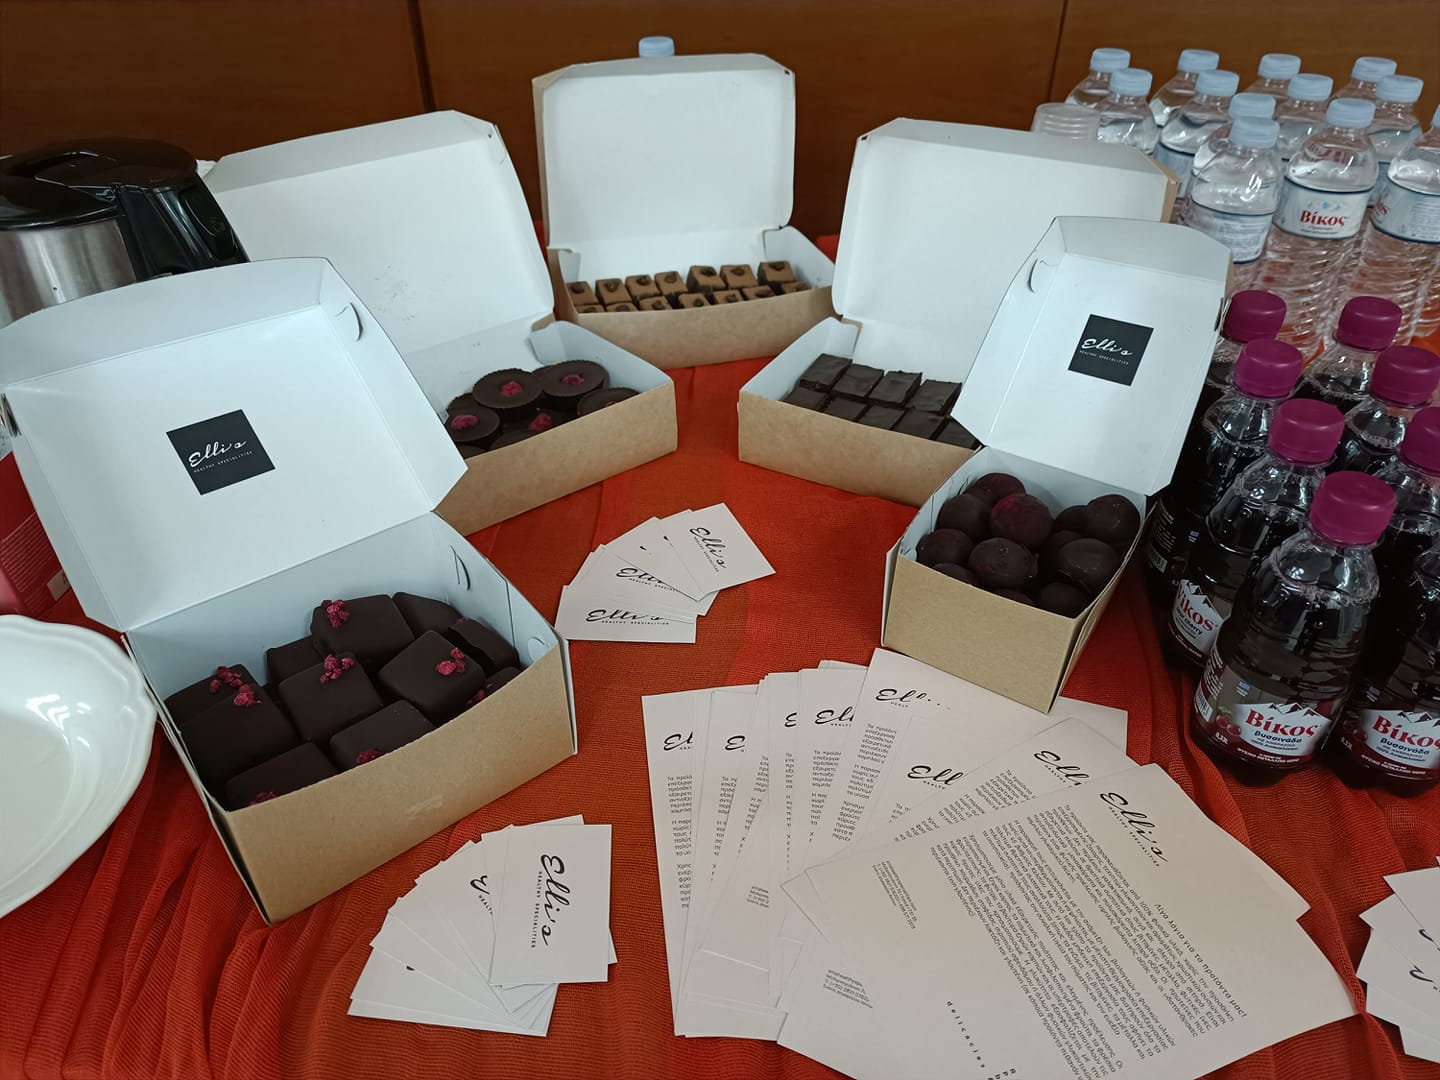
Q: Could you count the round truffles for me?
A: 12